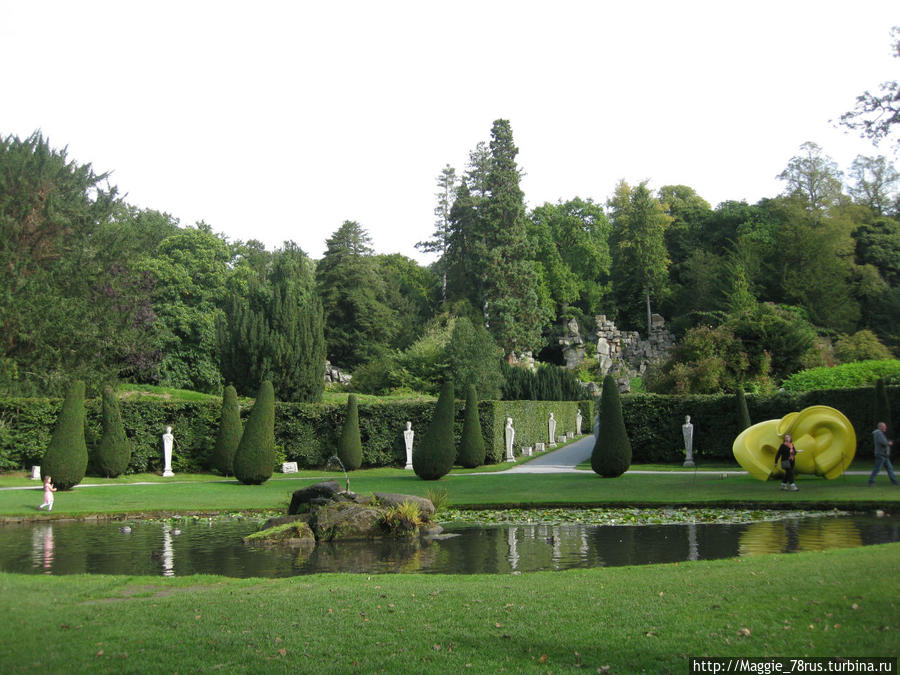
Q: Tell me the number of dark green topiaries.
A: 10